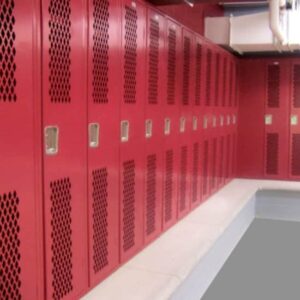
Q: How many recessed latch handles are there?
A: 14